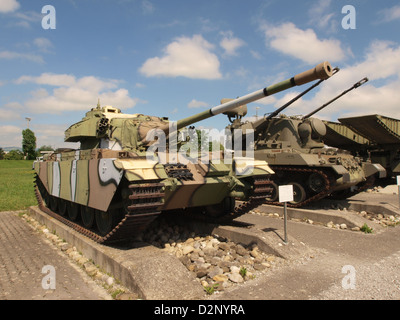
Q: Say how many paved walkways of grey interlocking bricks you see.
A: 1